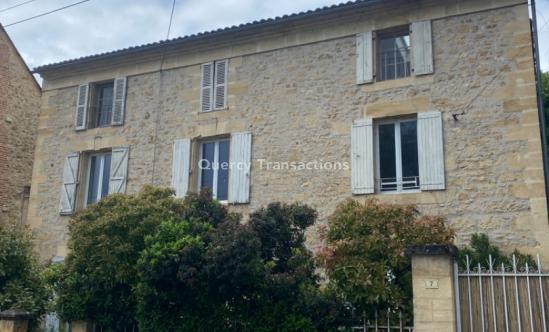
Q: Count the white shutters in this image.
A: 12